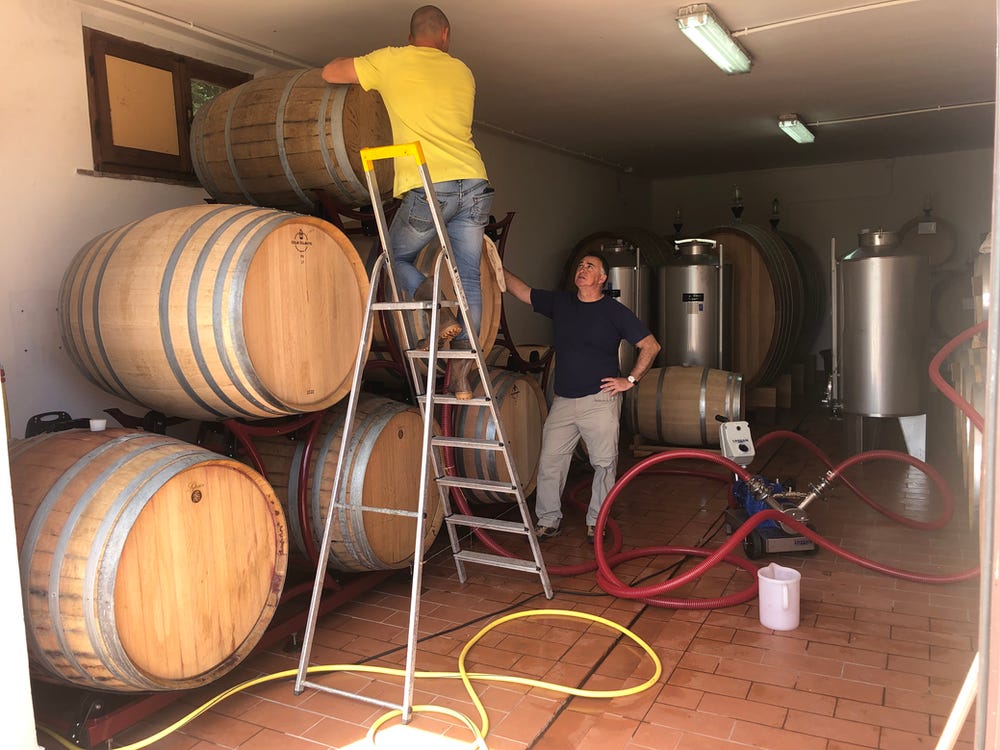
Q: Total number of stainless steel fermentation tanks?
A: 3